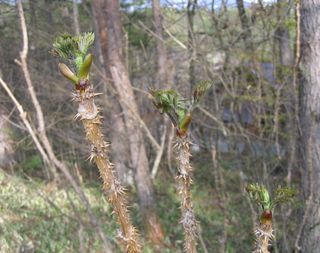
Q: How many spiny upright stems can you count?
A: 3